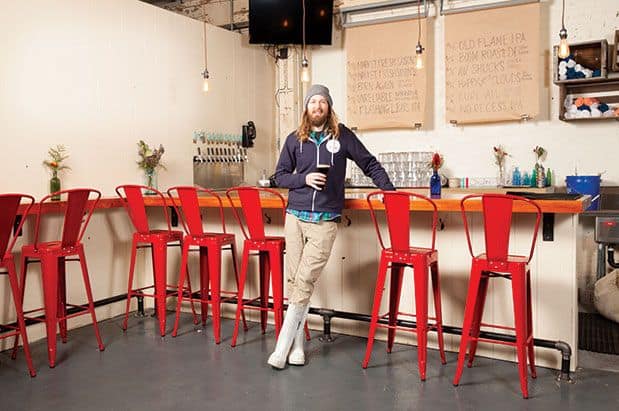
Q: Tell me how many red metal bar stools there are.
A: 7